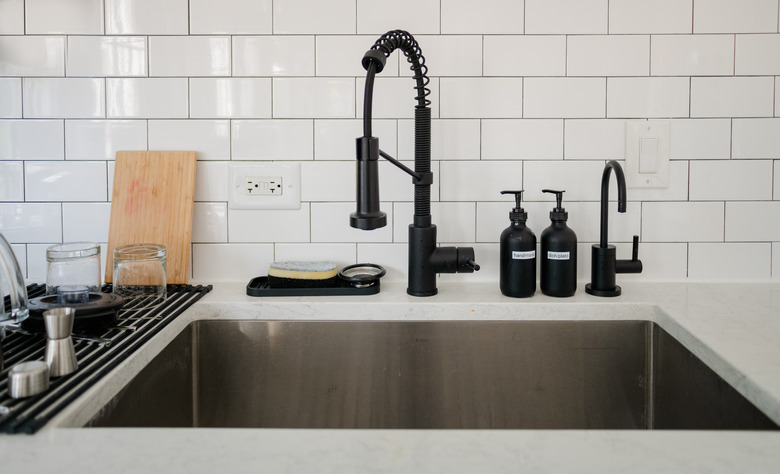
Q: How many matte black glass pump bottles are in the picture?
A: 2